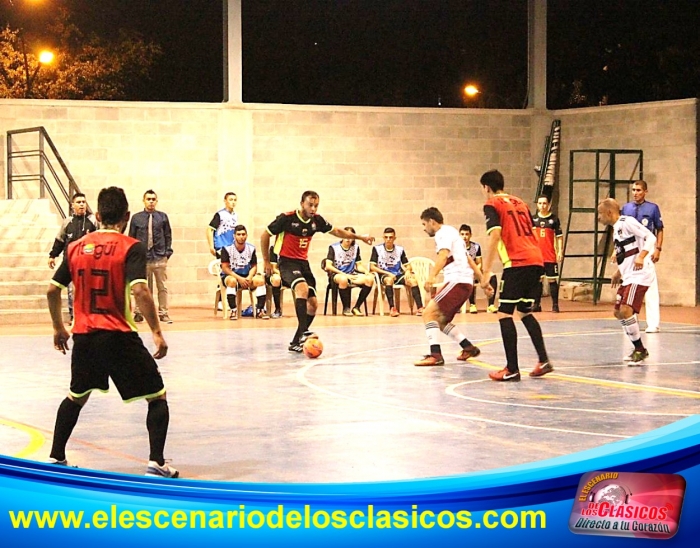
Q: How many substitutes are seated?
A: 5